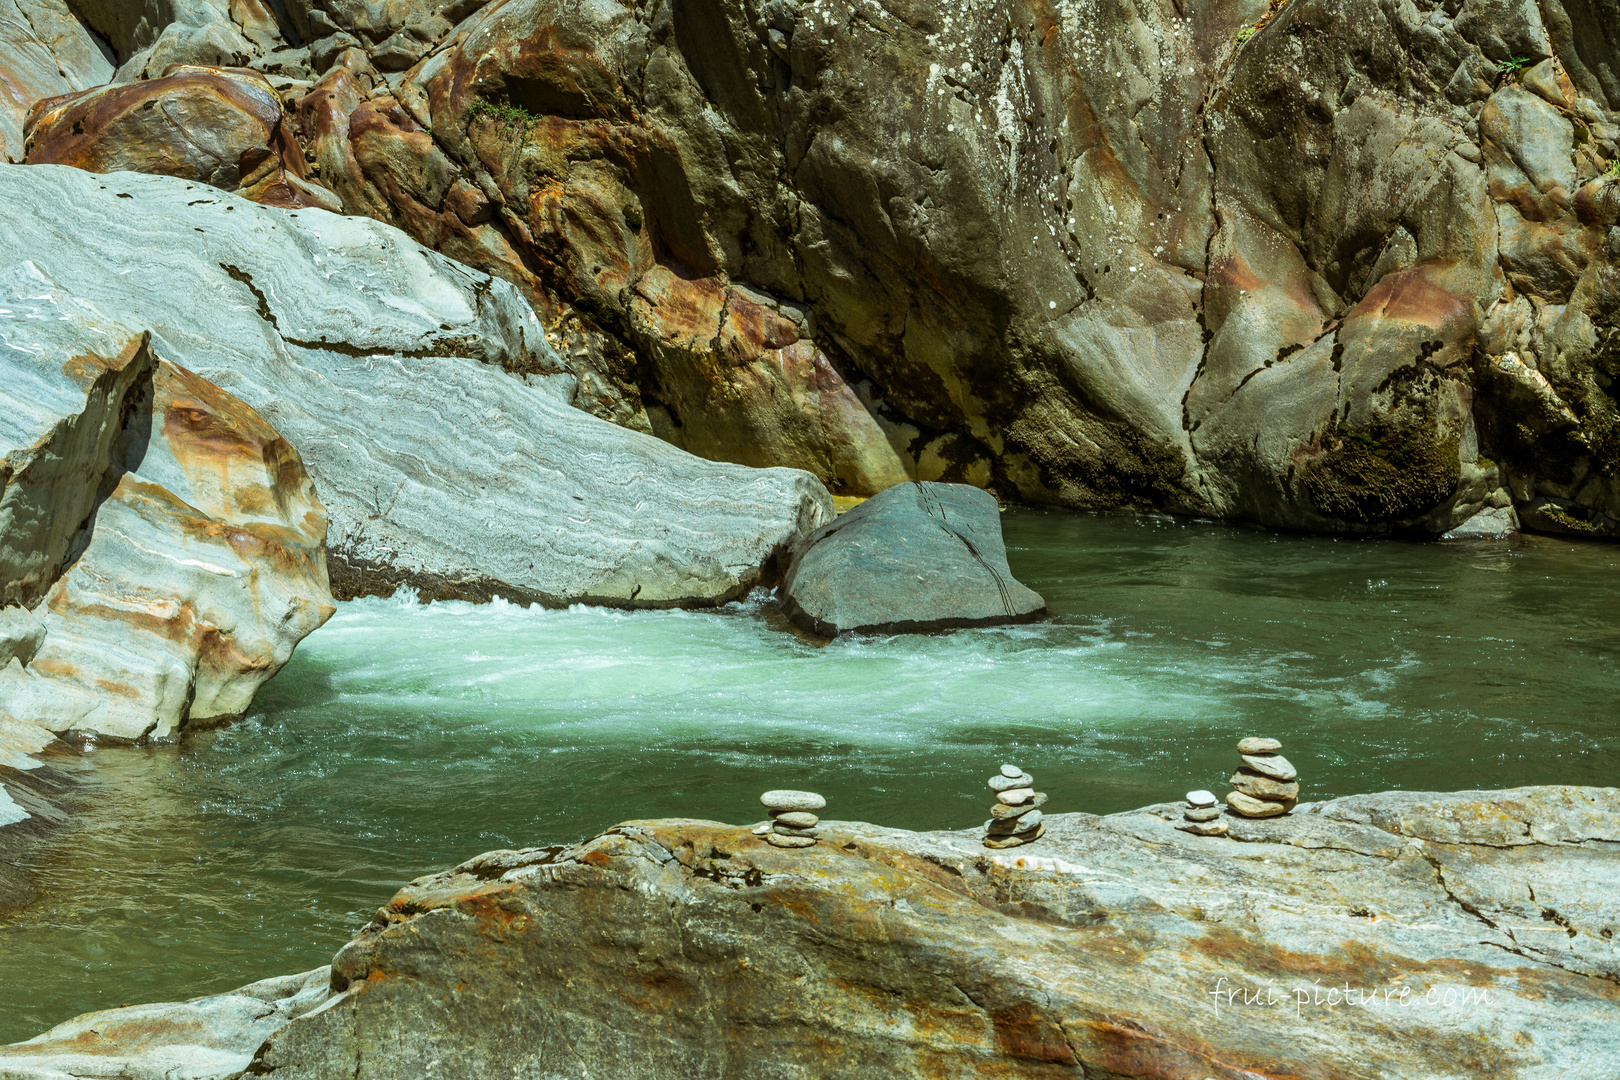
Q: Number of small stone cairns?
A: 4